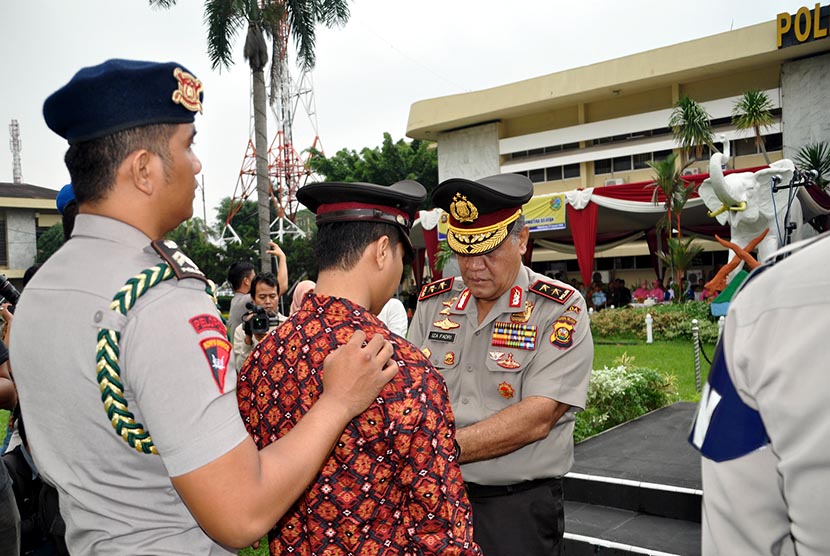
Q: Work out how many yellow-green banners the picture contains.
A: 1